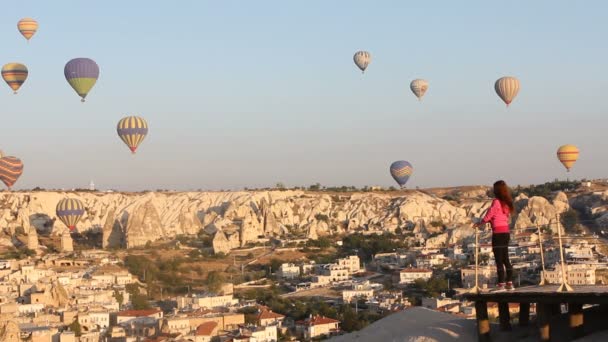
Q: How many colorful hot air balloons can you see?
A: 11